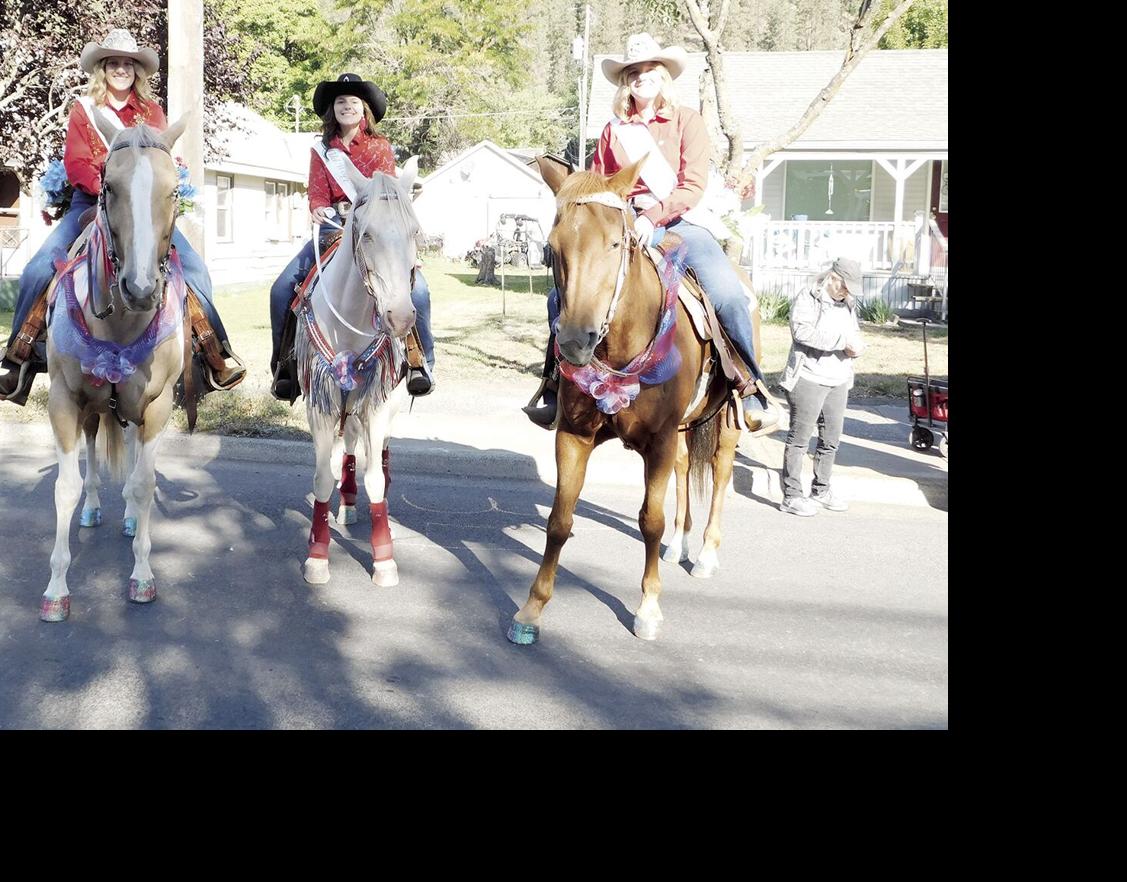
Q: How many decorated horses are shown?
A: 3